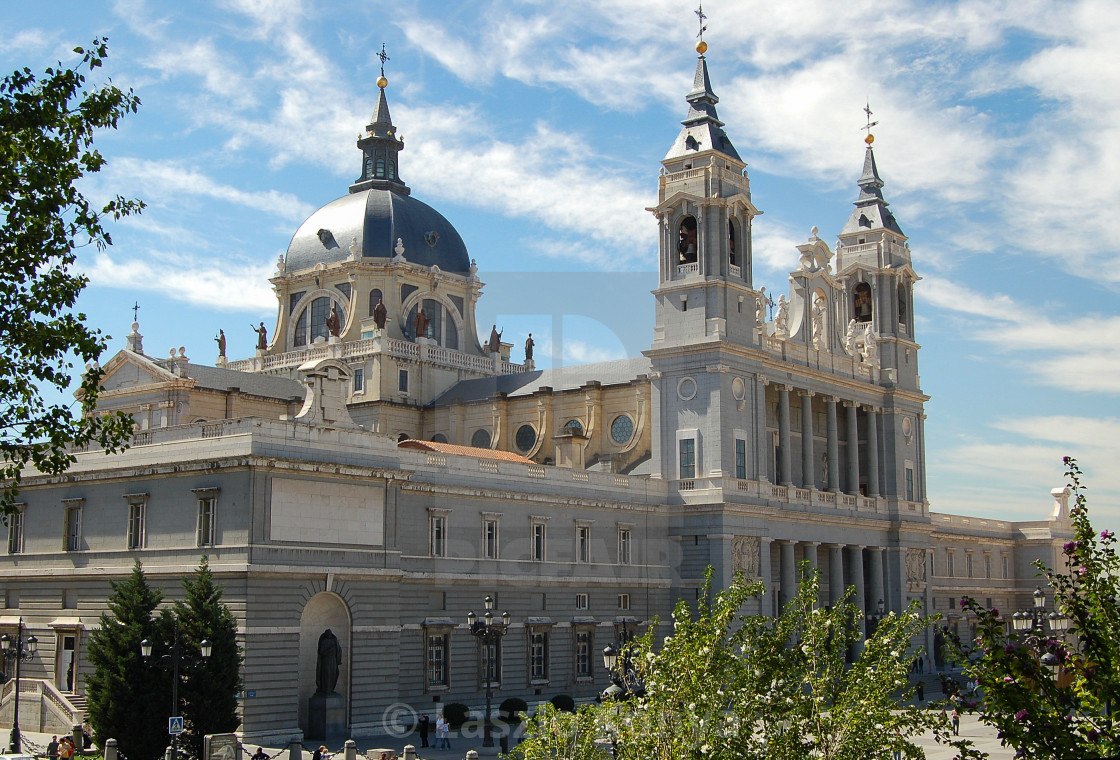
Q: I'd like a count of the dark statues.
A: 8